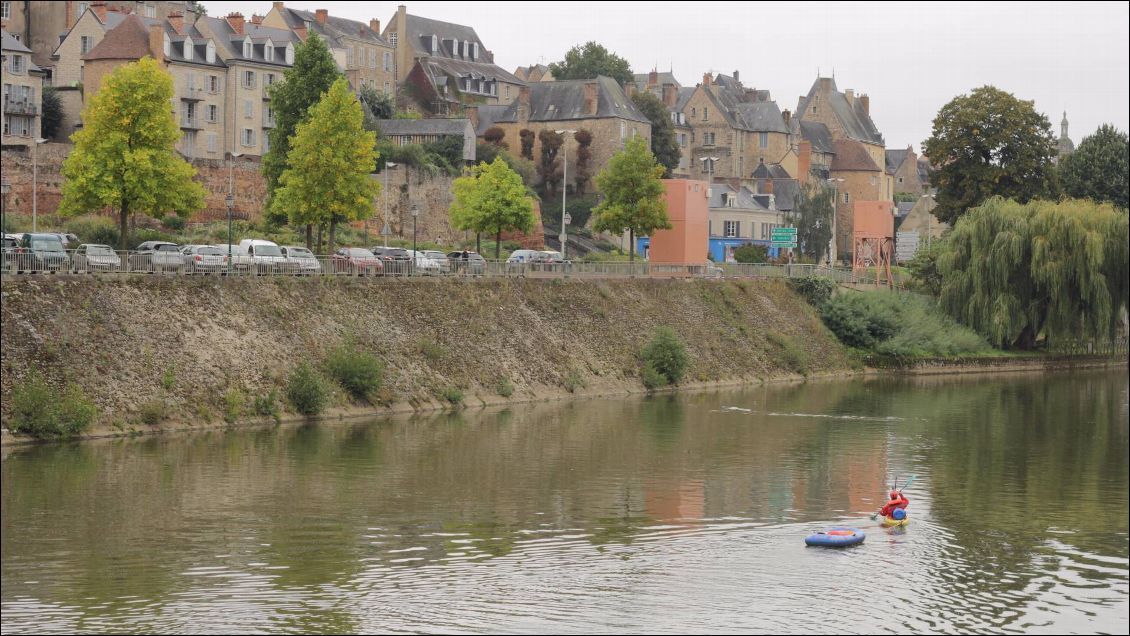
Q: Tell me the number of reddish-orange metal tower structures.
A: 2